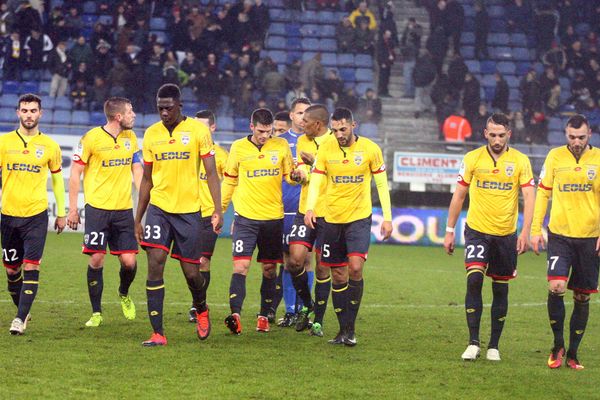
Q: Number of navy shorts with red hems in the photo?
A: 9